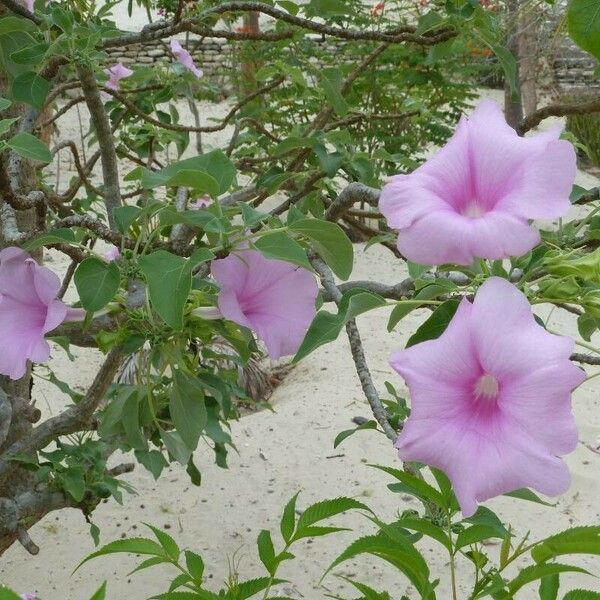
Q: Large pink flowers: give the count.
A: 4